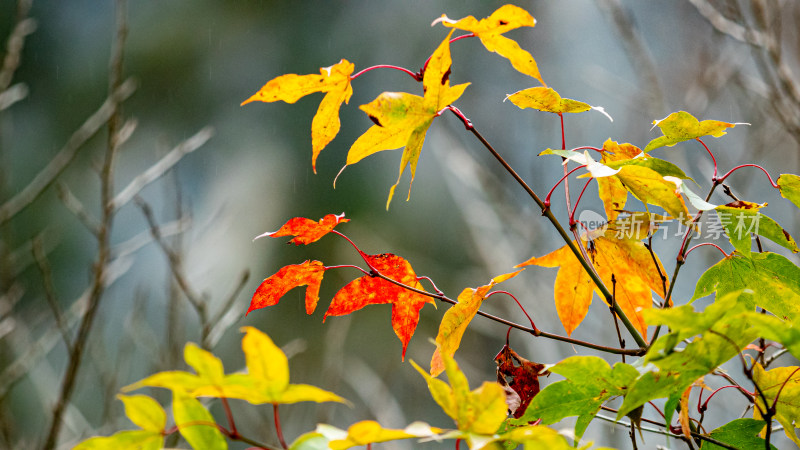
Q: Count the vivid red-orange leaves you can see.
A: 3